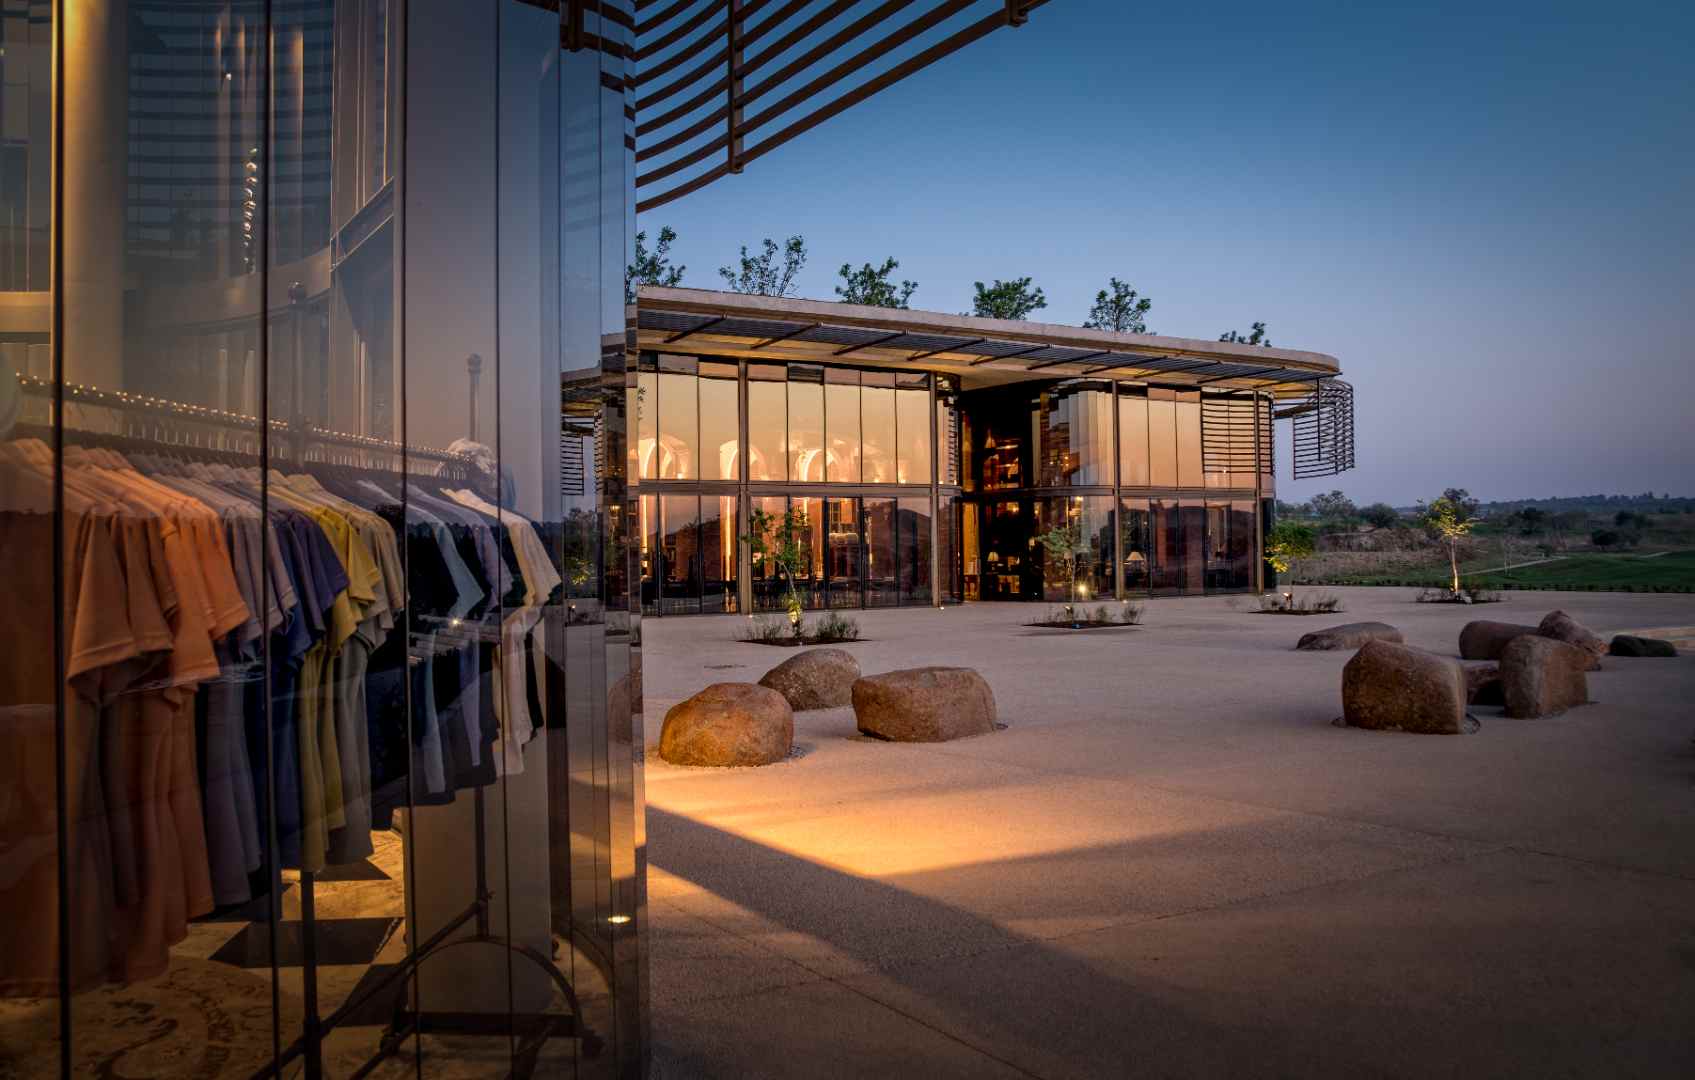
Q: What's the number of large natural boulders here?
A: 10